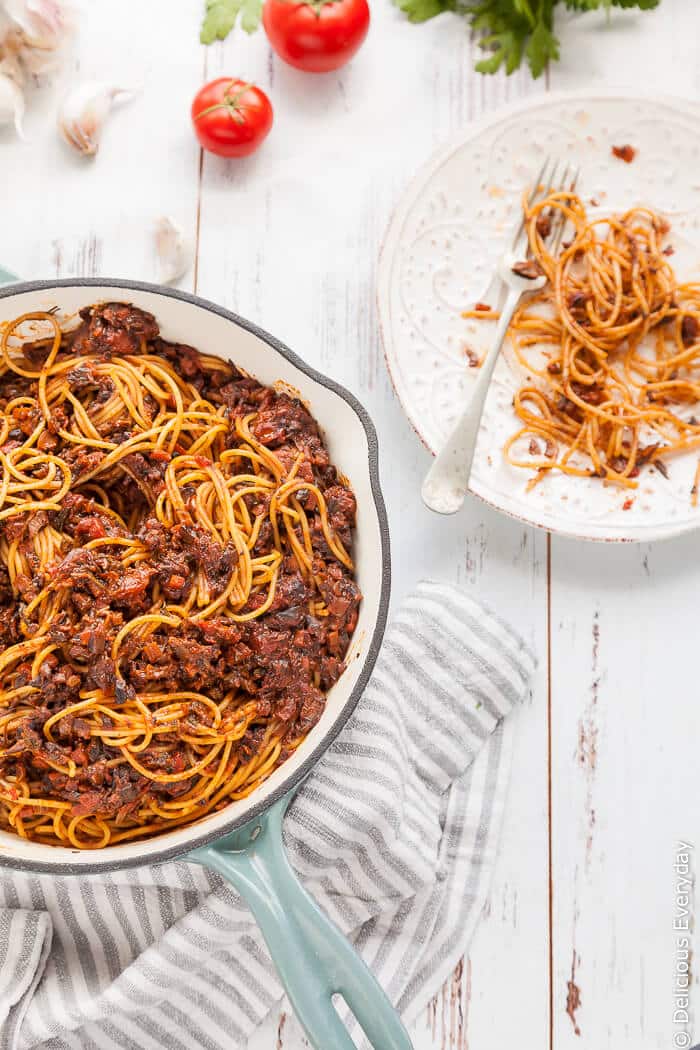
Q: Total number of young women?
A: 0